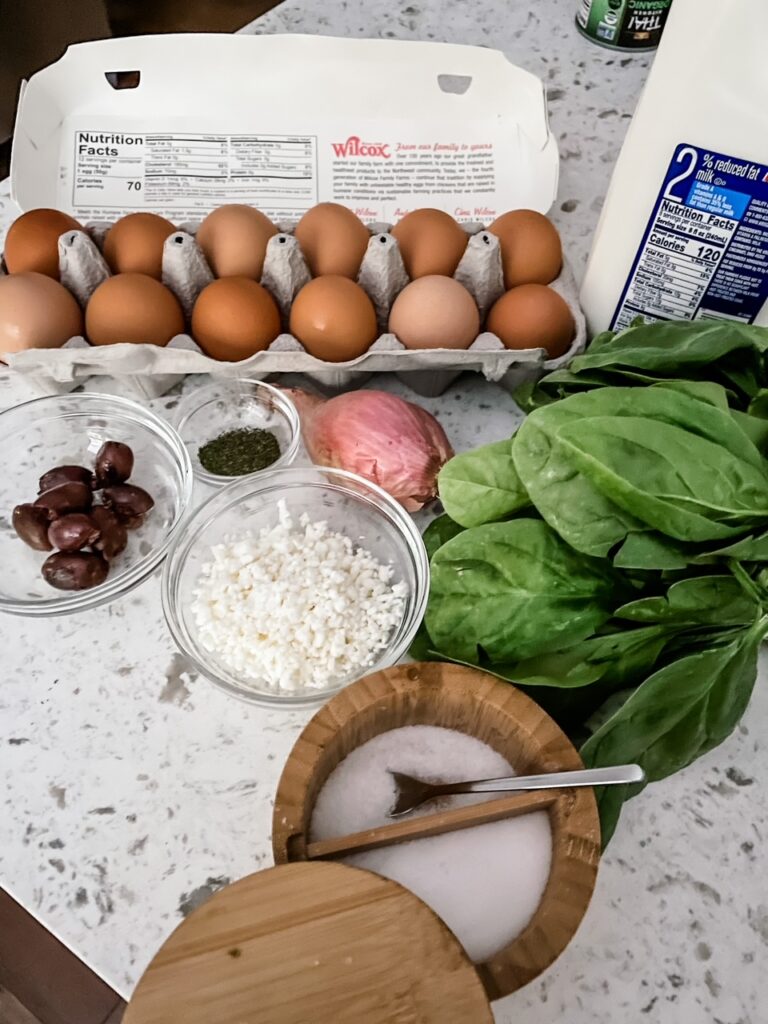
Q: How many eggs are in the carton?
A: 12